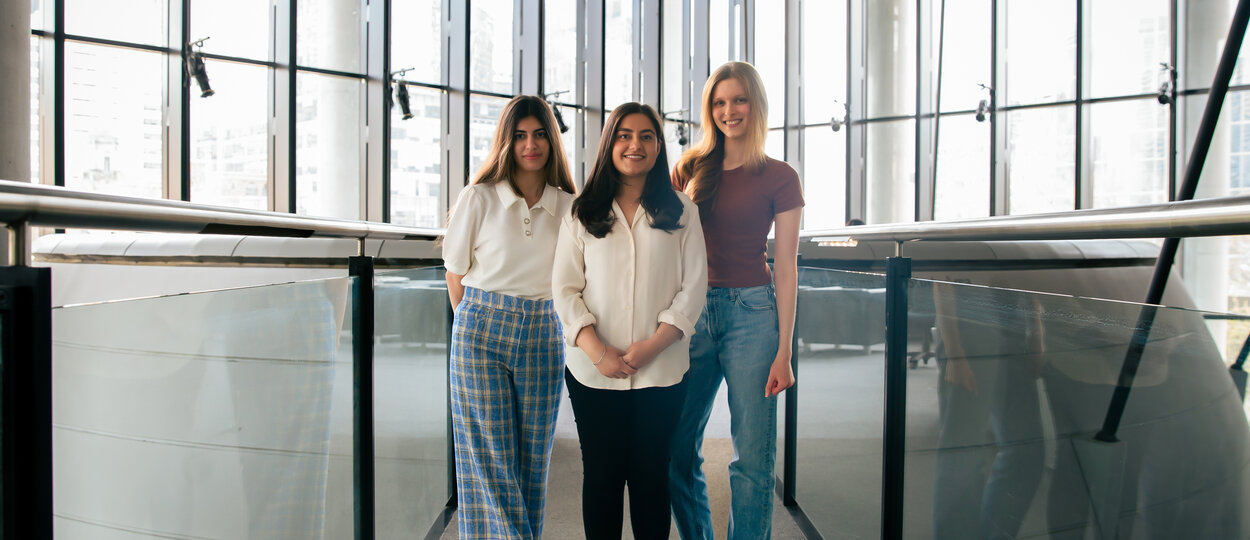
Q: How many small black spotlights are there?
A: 7